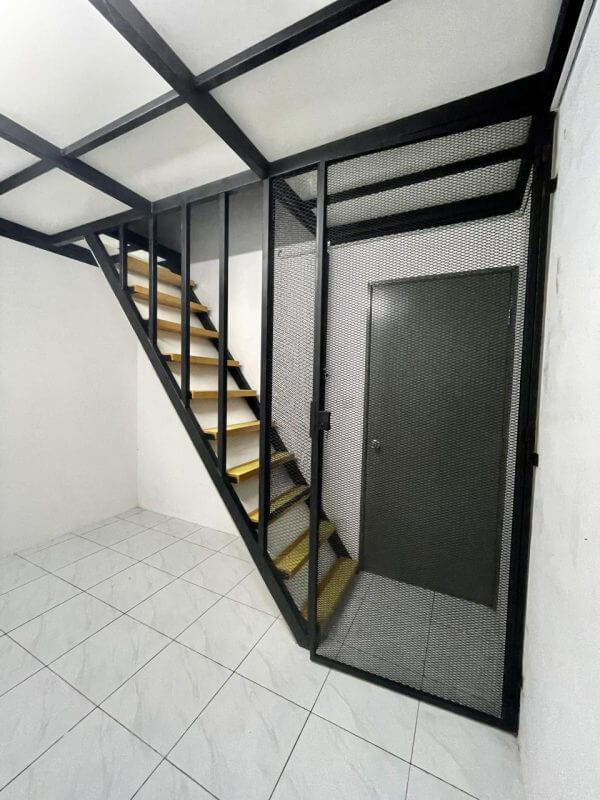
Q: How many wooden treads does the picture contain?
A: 10